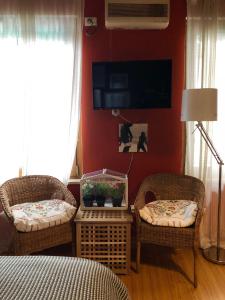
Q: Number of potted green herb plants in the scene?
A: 3